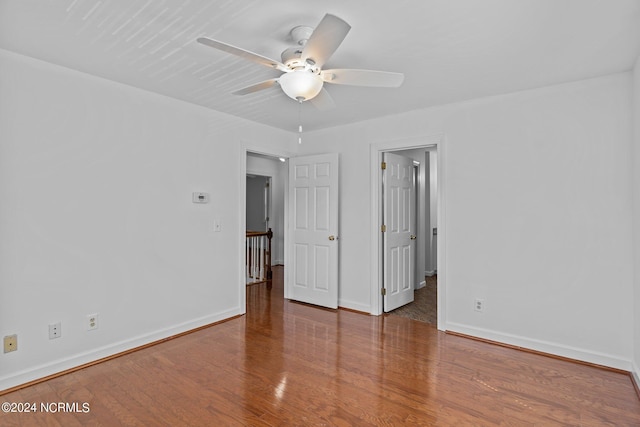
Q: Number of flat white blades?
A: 5